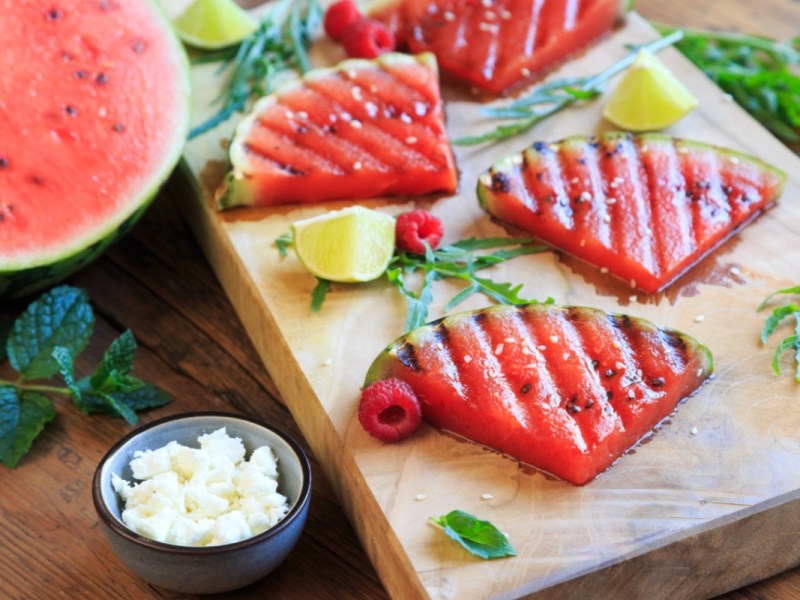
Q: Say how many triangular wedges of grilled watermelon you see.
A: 4